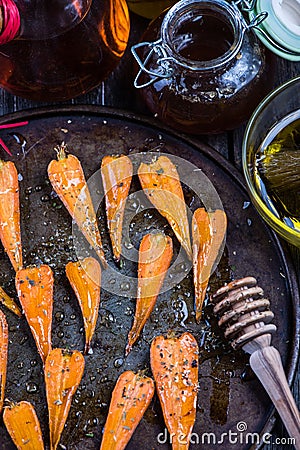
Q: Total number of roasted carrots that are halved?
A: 14